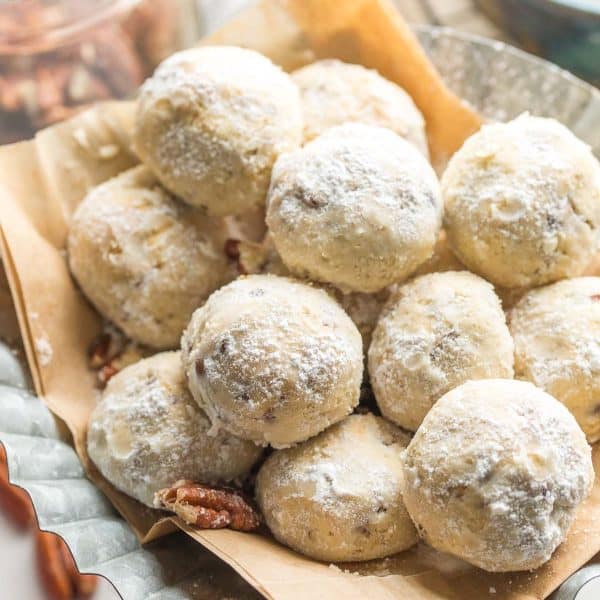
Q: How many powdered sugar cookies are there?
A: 11